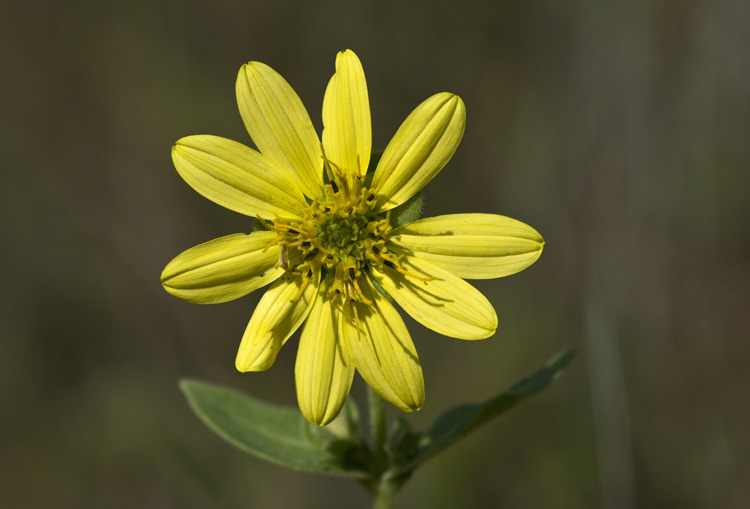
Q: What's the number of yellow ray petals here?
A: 10